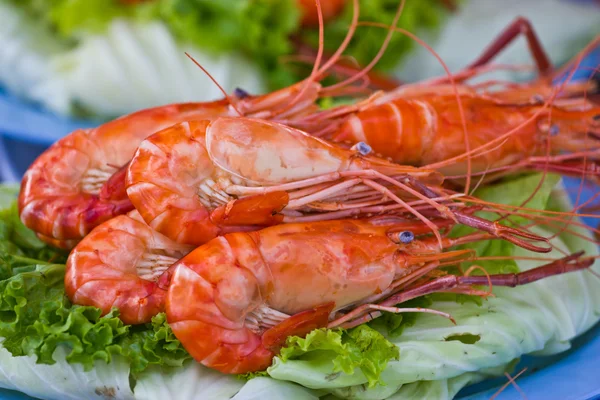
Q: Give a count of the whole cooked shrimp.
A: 5